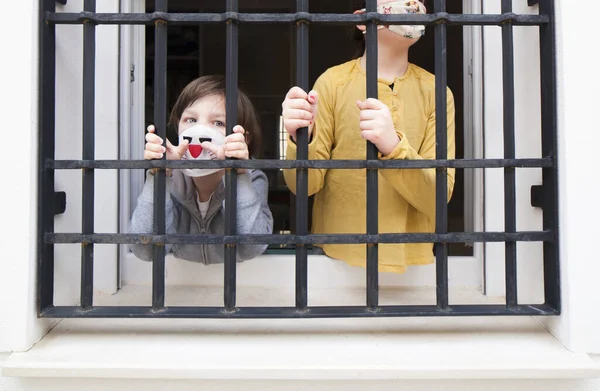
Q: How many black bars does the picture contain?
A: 13